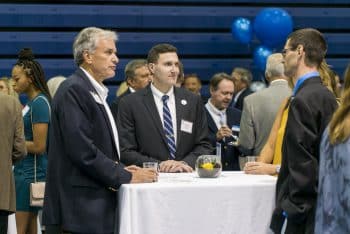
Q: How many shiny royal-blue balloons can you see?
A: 3